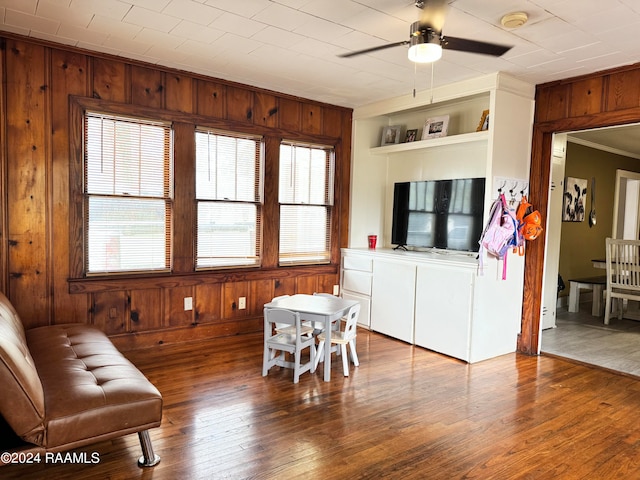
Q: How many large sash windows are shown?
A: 3